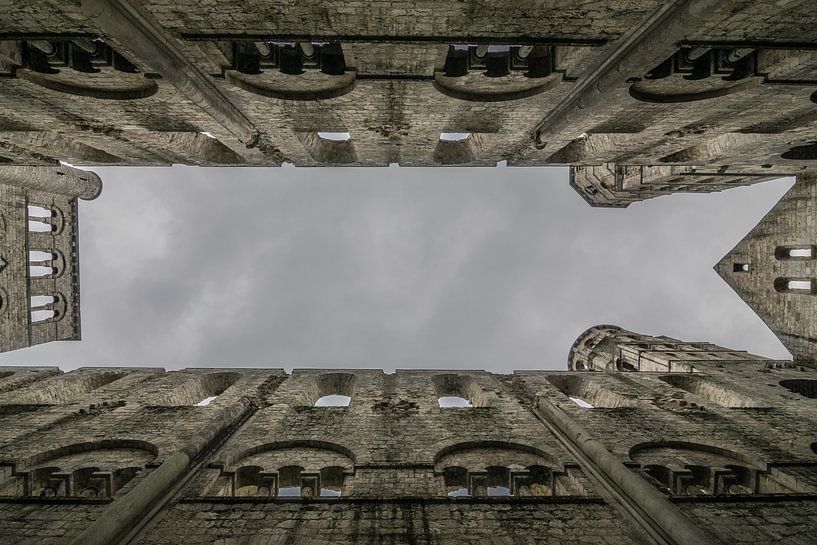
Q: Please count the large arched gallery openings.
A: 8